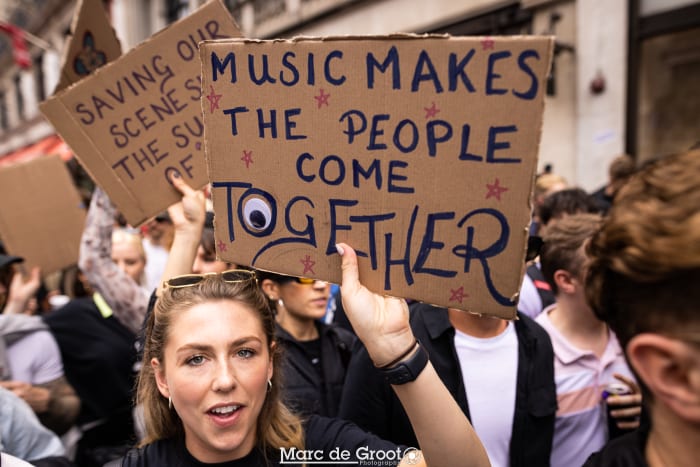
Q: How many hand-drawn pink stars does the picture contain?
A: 9